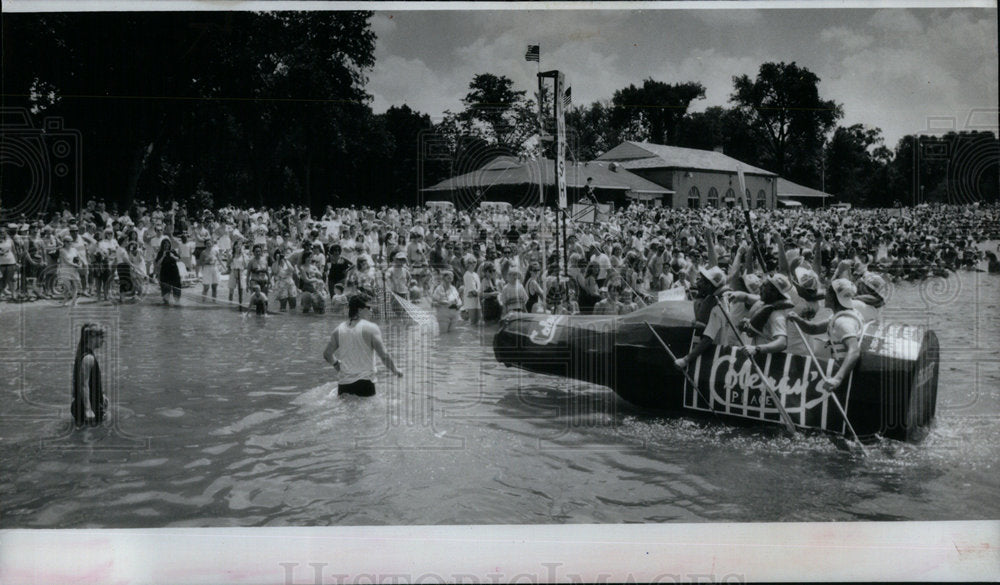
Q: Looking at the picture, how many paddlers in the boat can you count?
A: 6